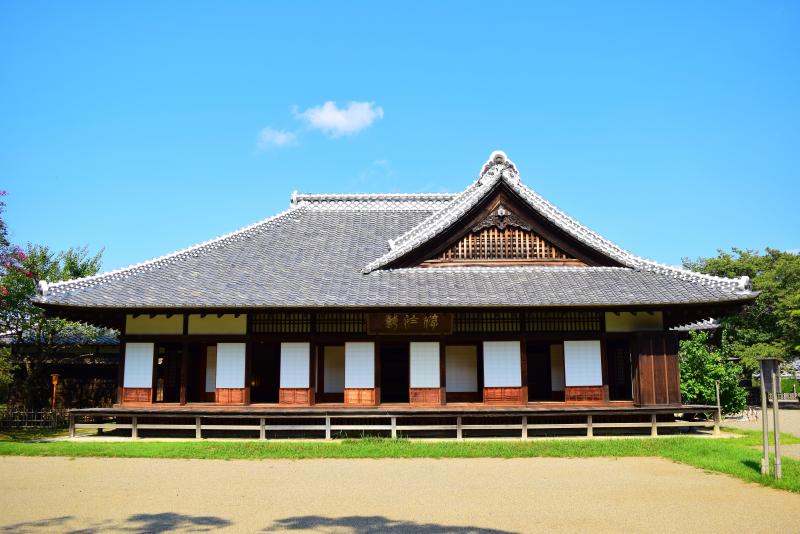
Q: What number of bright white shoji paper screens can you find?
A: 7